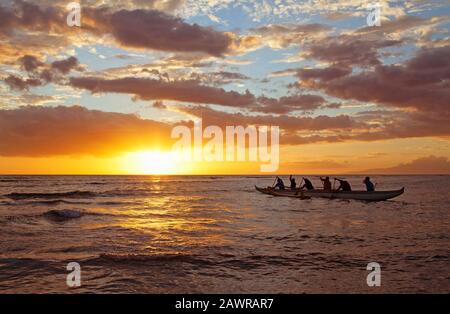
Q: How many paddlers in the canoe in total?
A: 6